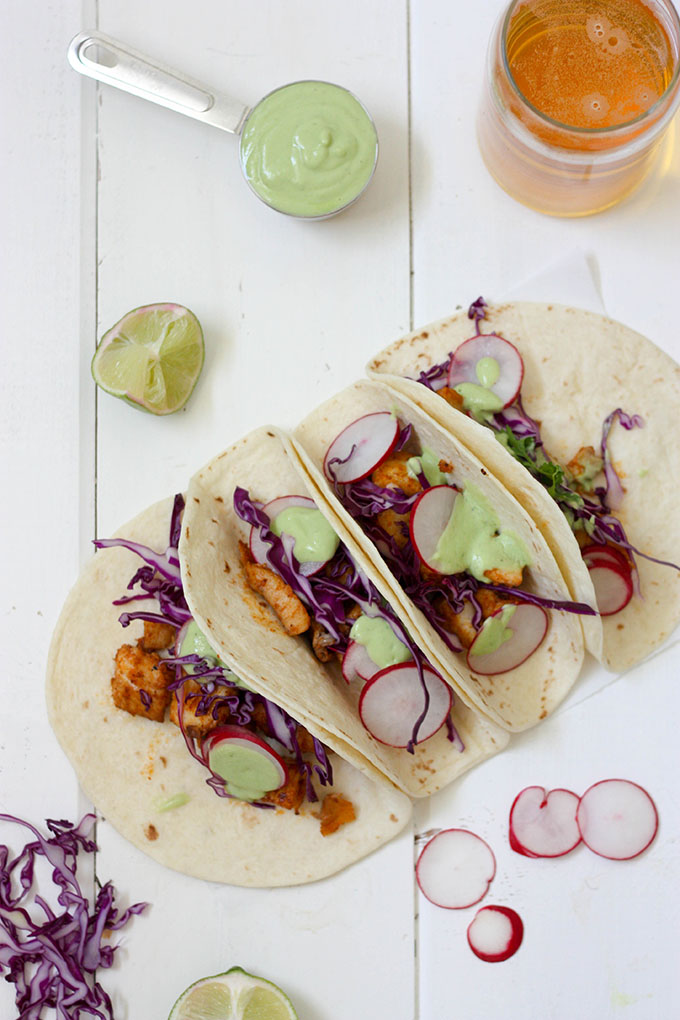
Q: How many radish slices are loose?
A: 4